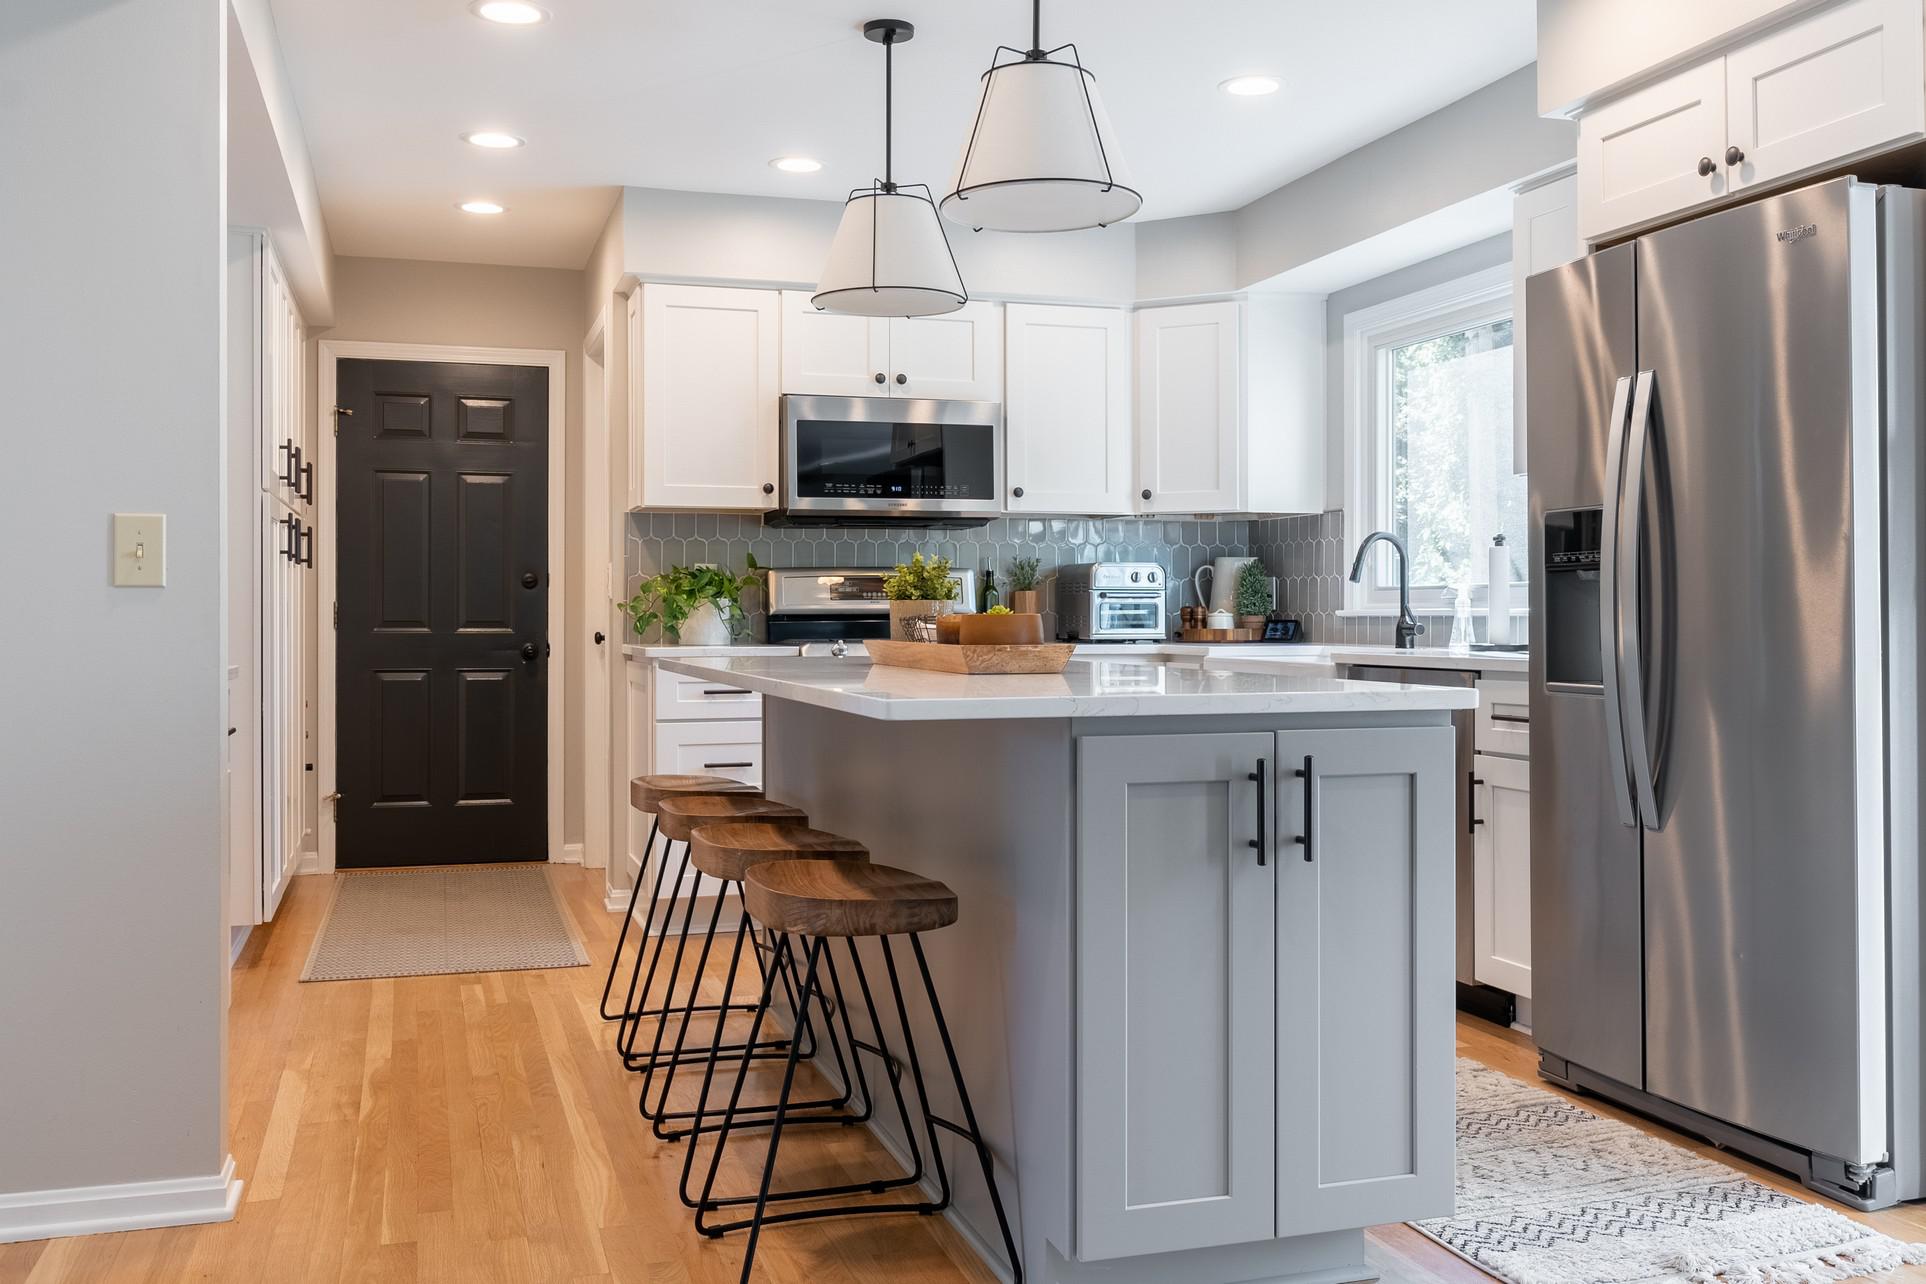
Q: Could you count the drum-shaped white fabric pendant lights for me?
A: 2